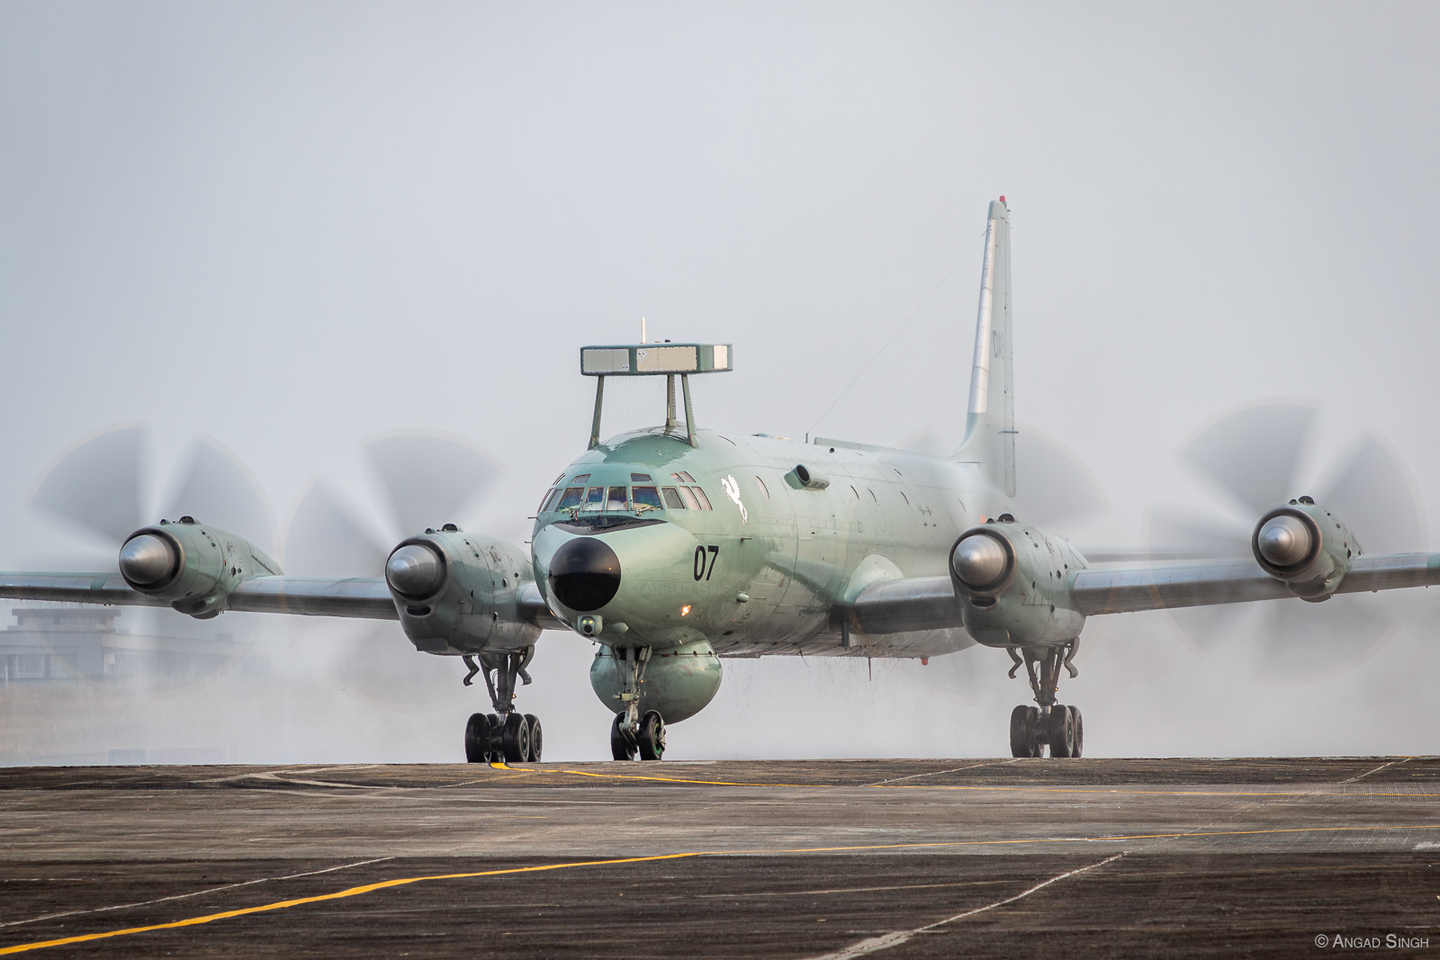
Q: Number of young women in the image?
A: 0